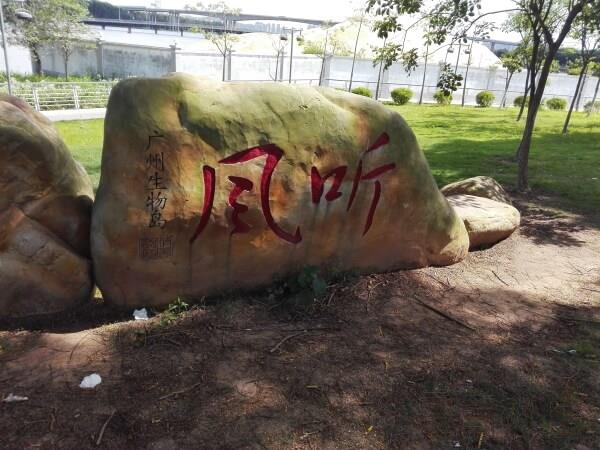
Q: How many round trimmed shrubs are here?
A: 7